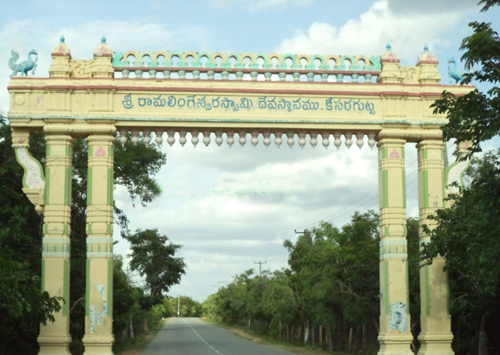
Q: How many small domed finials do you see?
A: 4